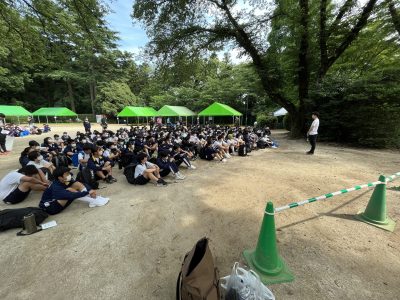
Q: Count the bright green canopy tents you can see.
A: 5